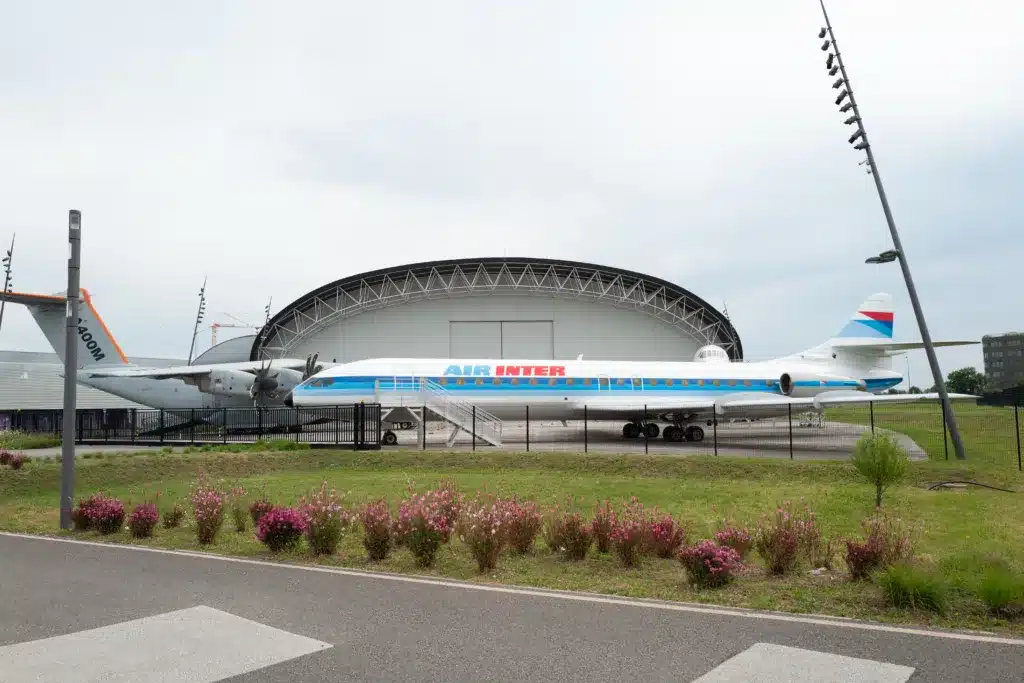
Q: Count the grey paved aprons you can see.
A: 1